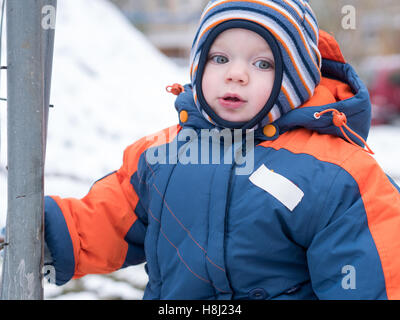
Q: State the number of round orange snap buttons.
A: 2